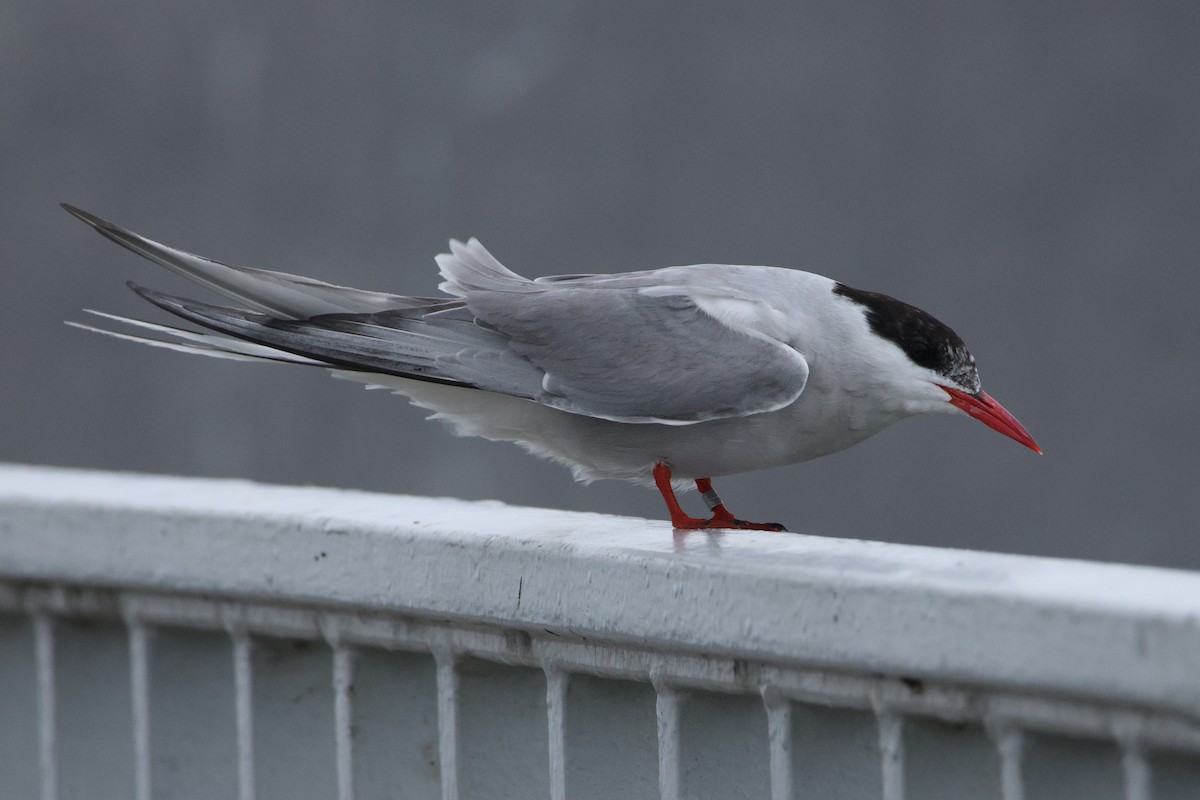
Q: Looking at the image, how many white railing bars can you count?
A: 11